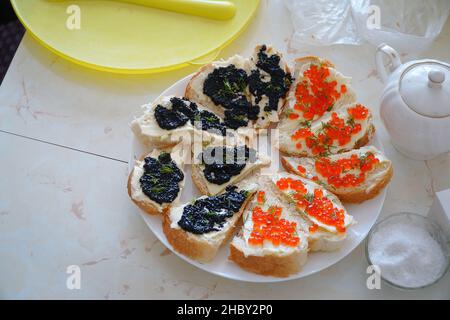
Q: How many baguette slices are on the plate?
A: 11